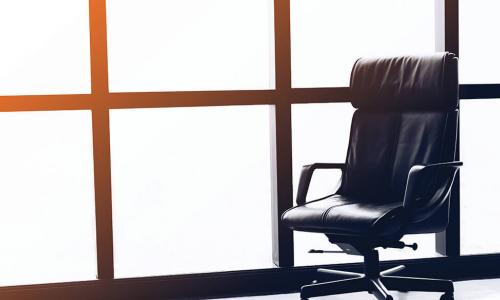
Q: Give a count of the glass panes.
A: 8